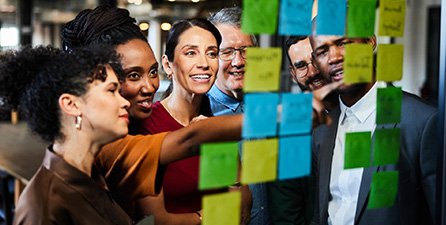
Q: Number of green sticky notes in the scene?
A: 7